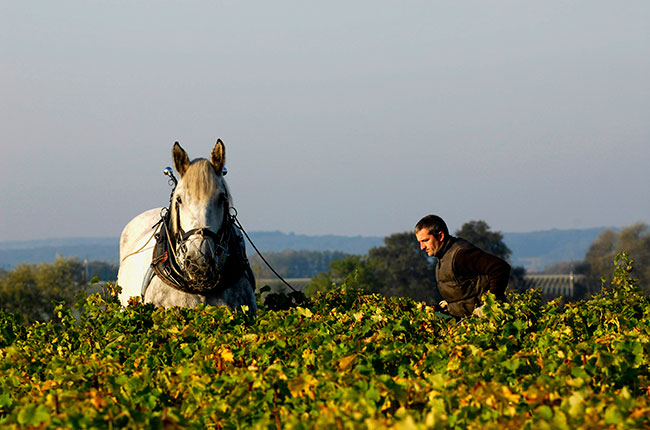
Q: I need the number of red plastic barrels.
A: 0